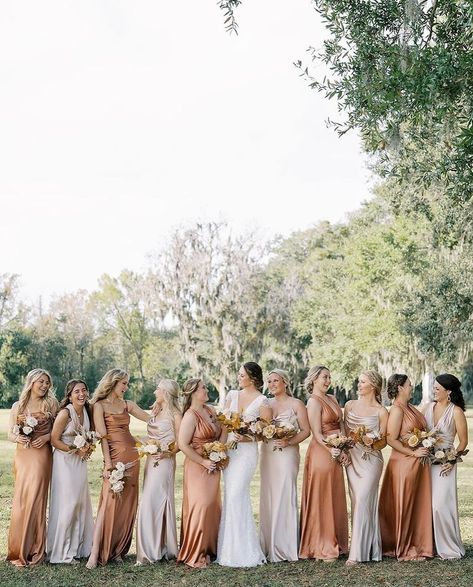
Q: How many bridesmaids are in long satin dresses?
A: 10